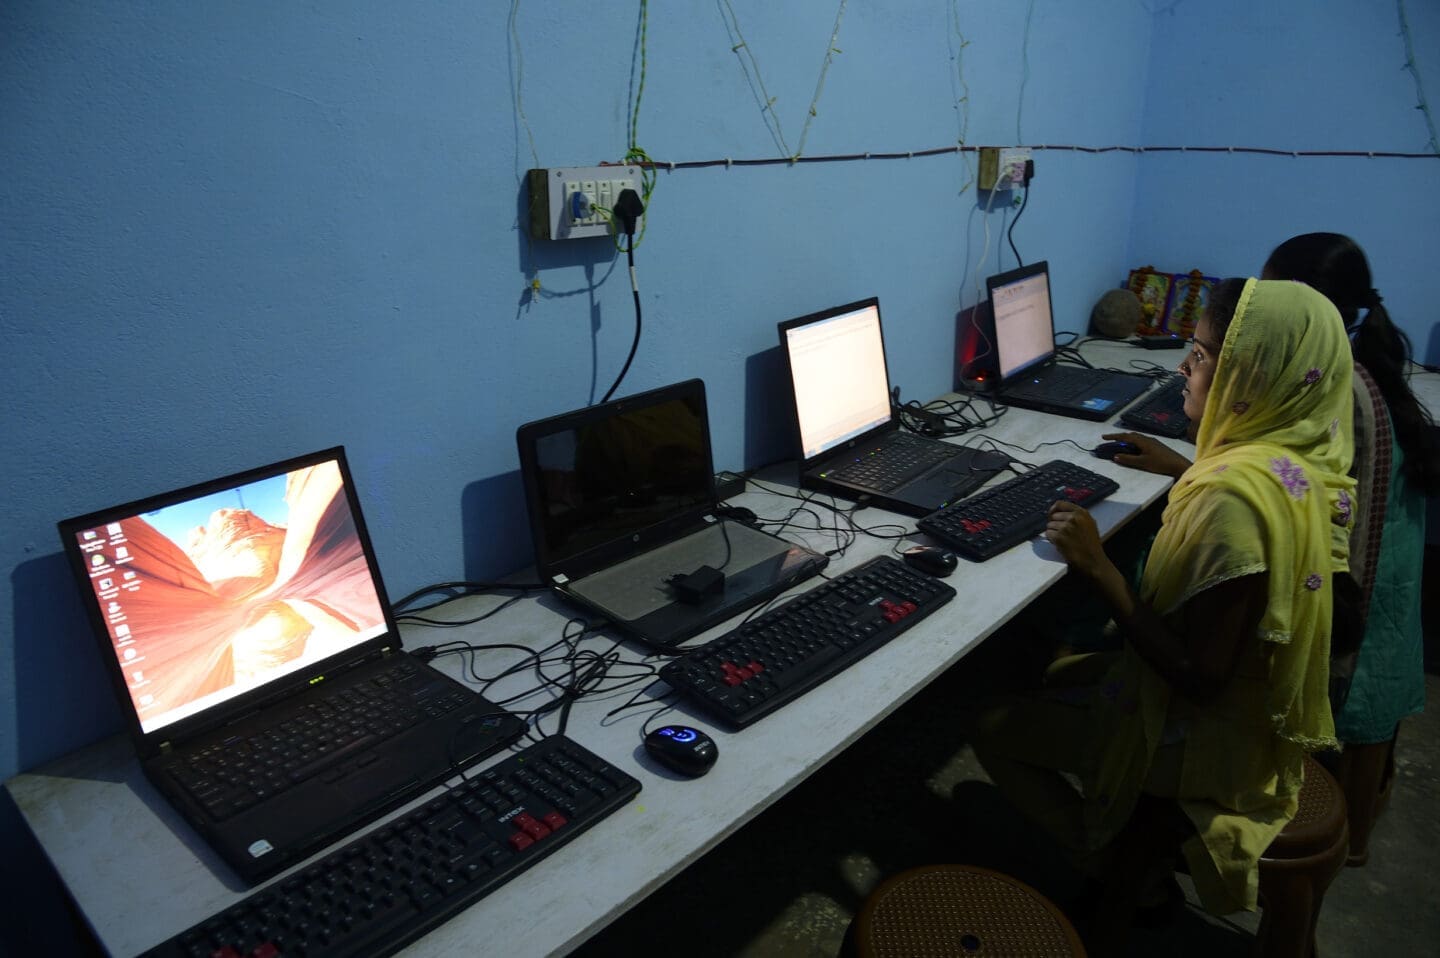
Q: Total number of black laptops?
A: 4